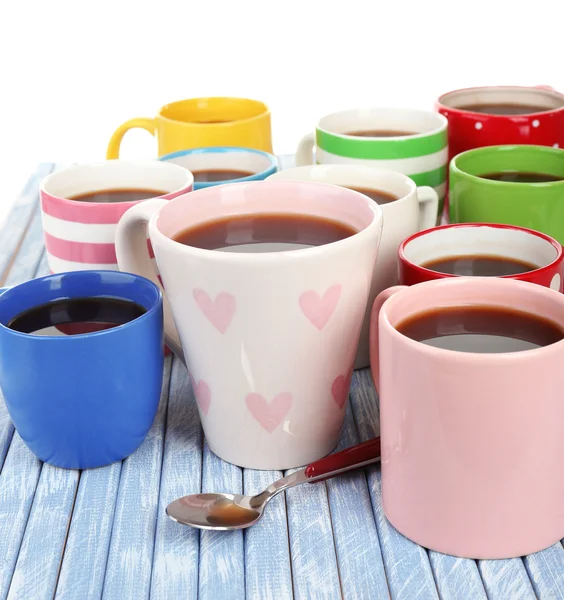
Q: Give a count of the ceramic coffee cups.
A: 11